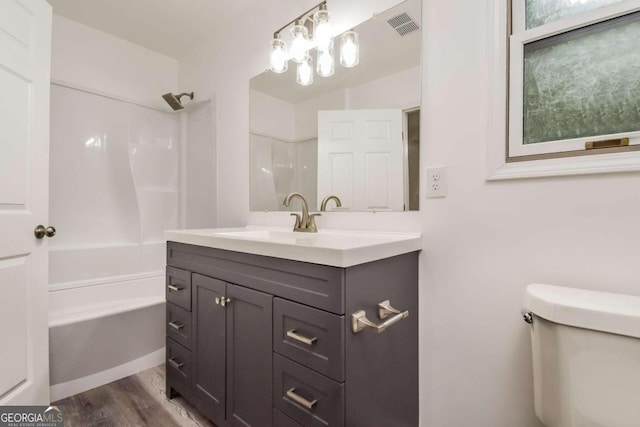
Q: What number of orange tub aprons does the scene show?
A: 0